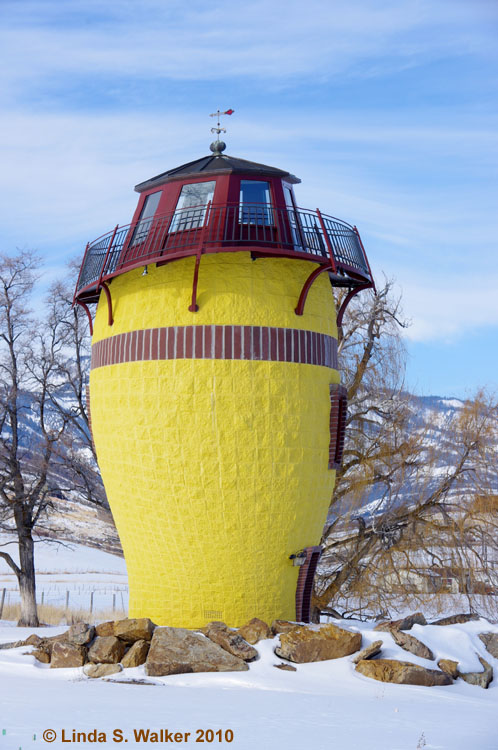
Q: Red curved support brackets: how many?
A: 5